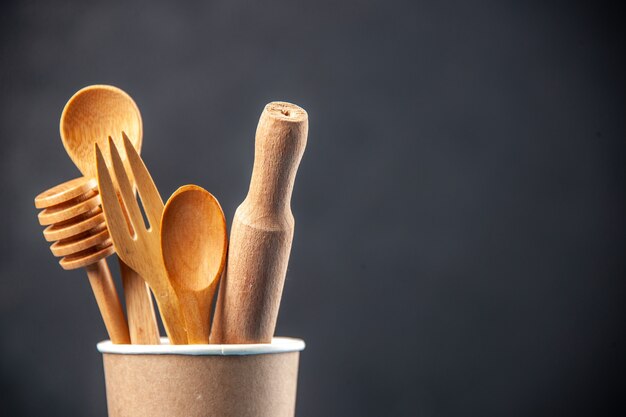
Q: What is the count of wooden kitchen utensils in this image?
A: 5